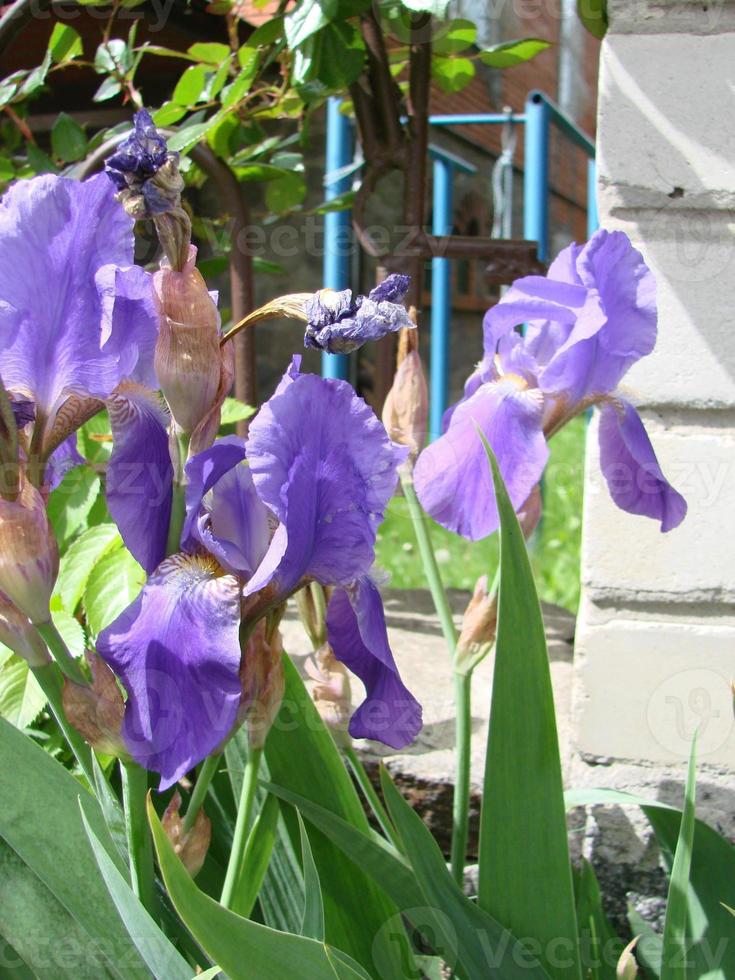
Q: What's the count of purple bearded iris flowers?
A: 3